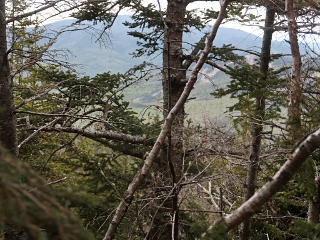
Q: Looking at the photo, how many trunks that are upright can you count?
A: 4